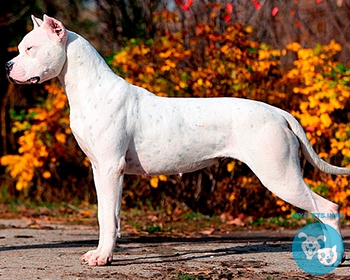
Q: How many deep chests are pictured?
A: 1